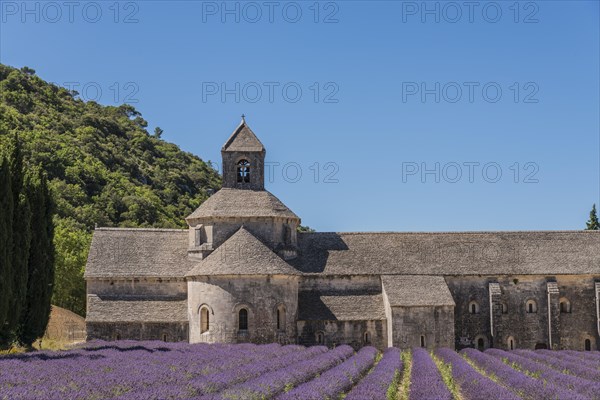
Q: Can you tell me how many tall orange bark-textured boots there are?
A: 0